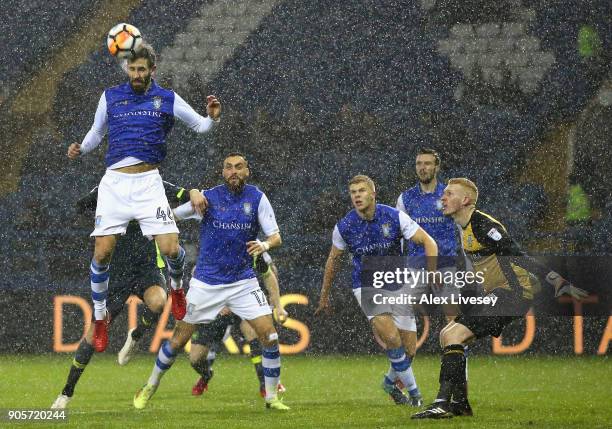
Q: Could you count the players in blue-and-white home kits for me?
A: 4